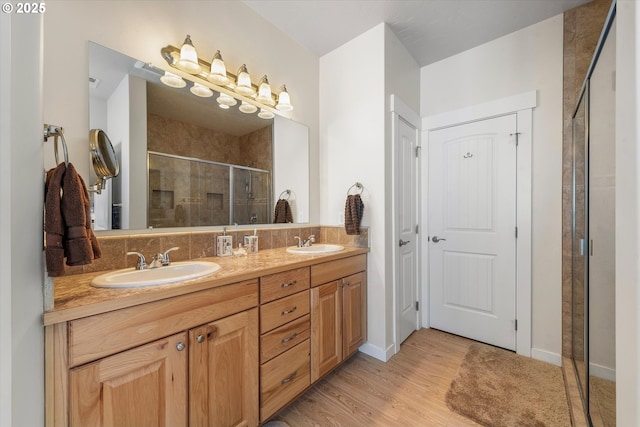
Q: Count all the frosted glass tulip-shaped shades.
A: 5